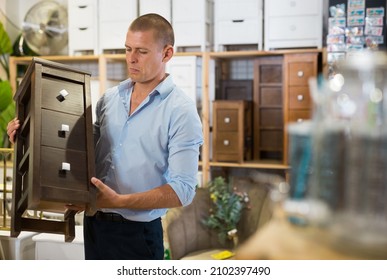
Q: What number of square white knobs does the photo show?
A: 3